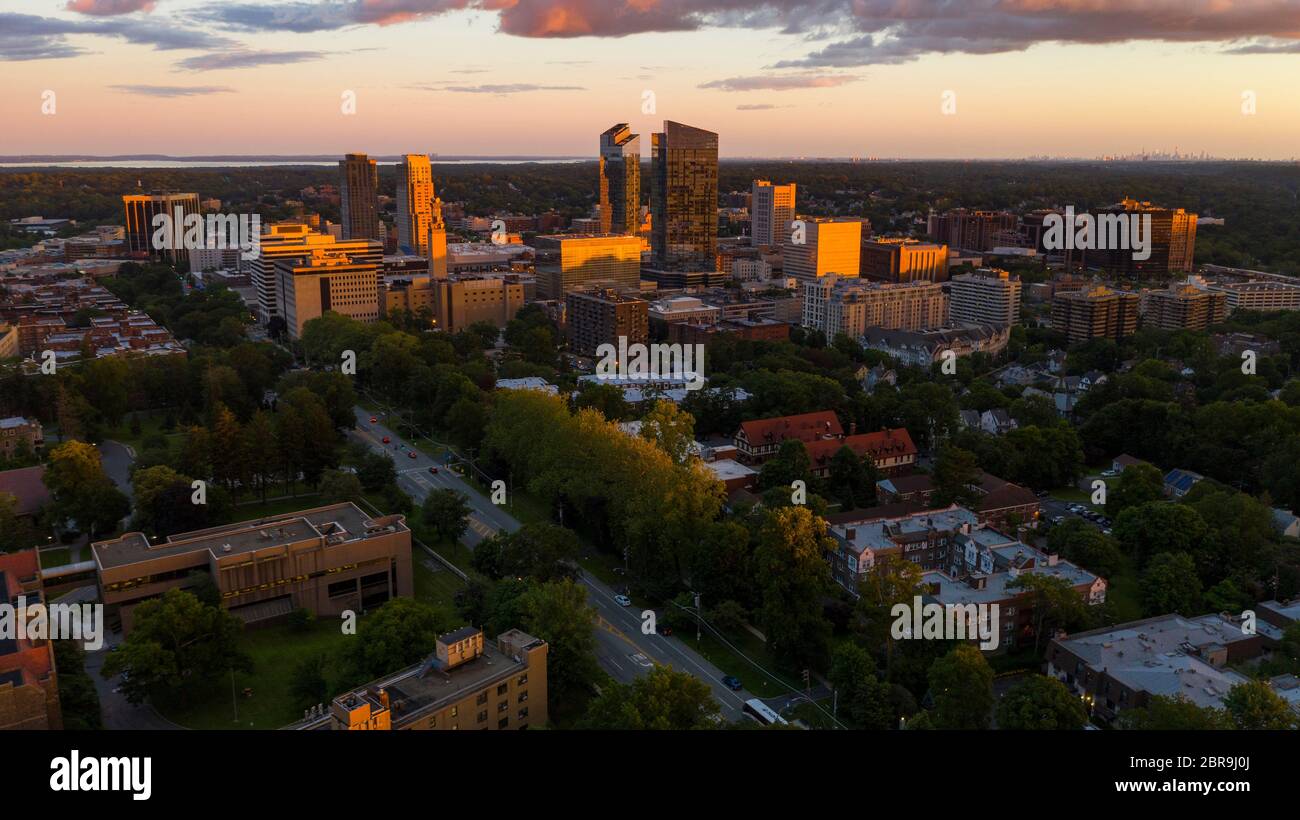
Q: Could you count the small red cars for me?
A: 4